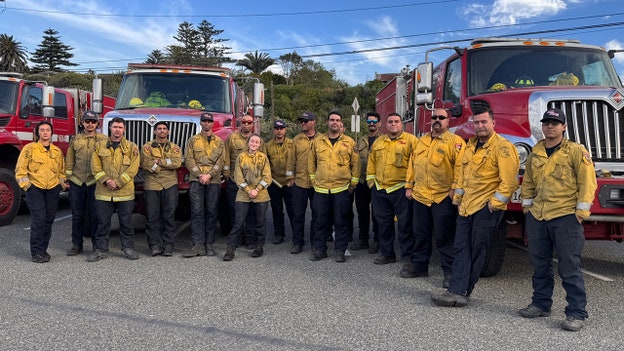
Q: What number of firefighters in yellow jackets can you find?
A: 15